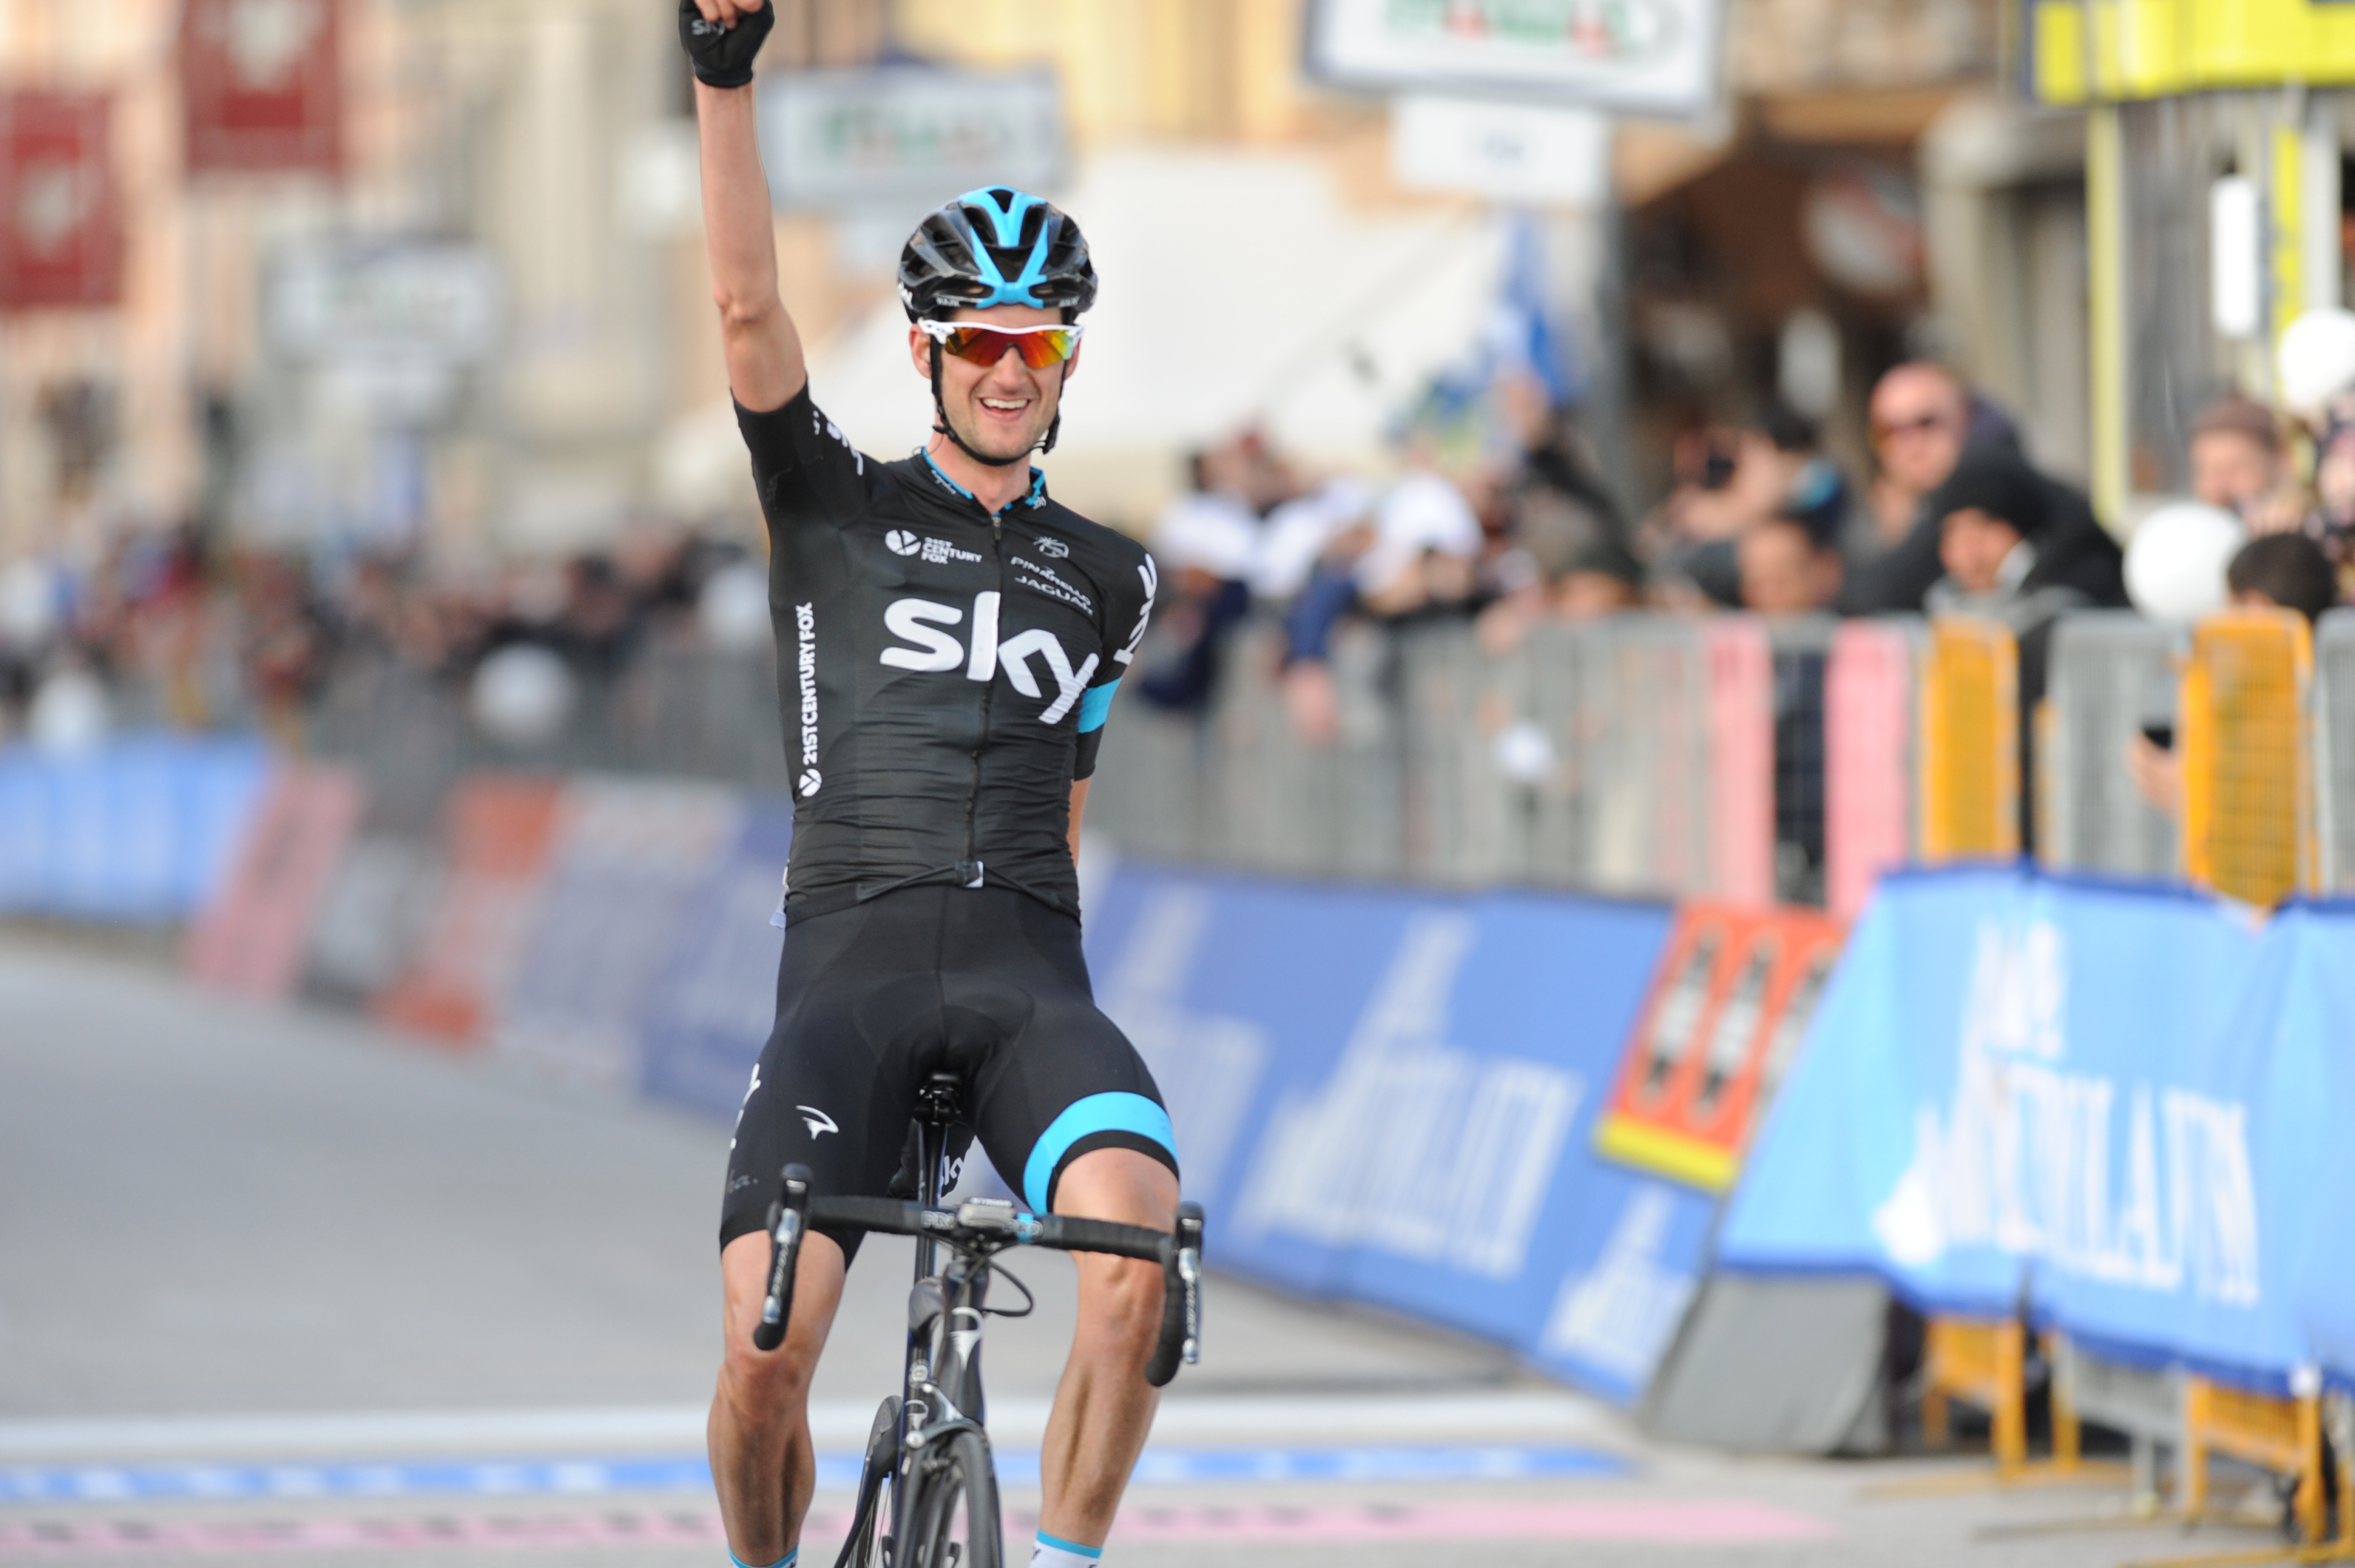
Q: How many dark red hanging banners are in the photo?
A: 2